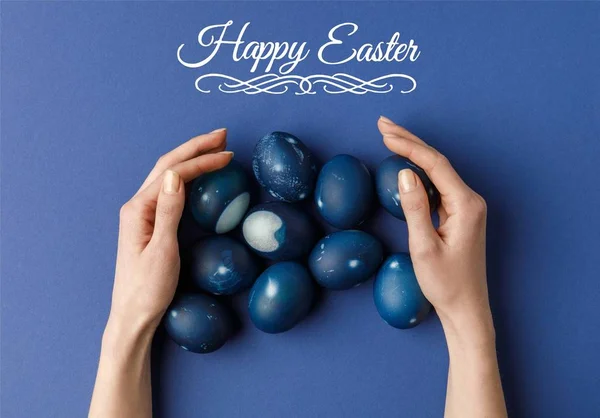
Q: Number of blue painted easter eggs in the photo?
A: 10